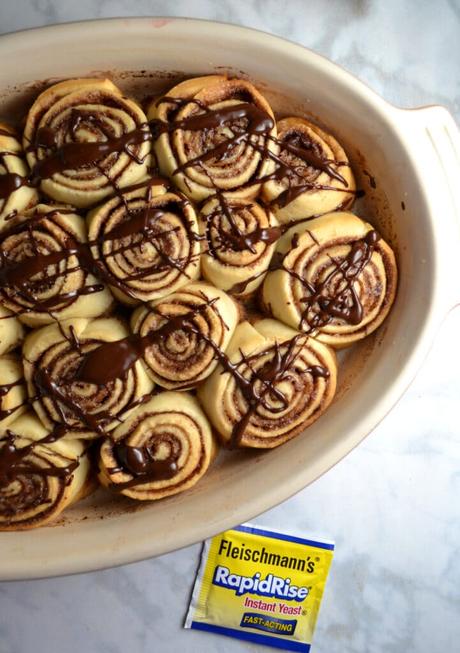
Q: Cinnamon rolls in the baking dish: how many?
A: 15